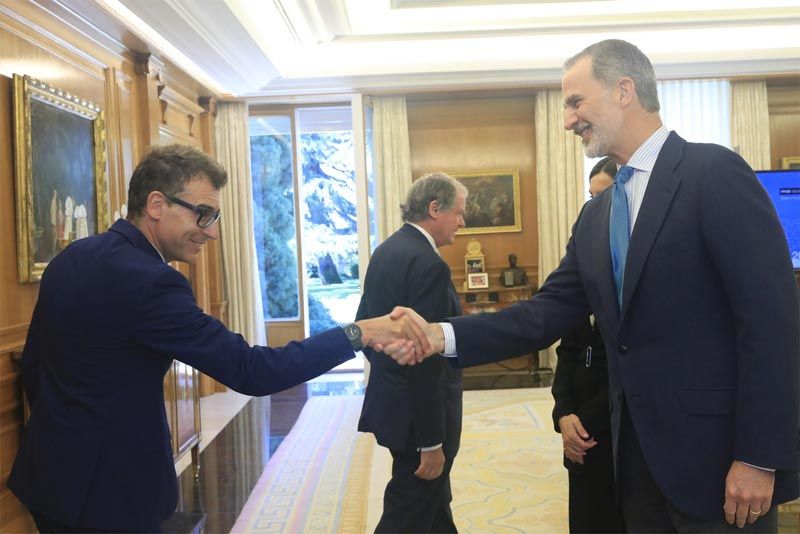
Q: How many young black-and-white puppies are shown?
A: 0